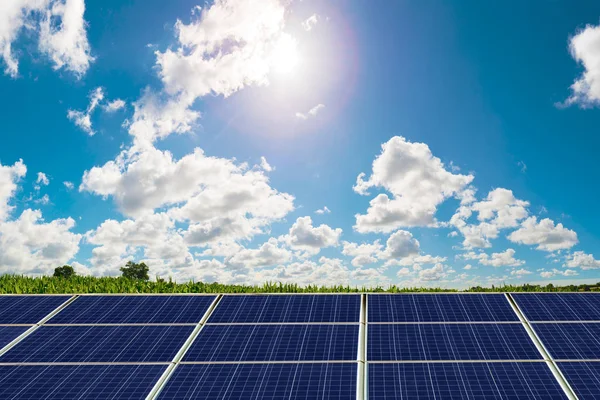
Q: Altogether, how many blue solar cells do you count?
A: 14